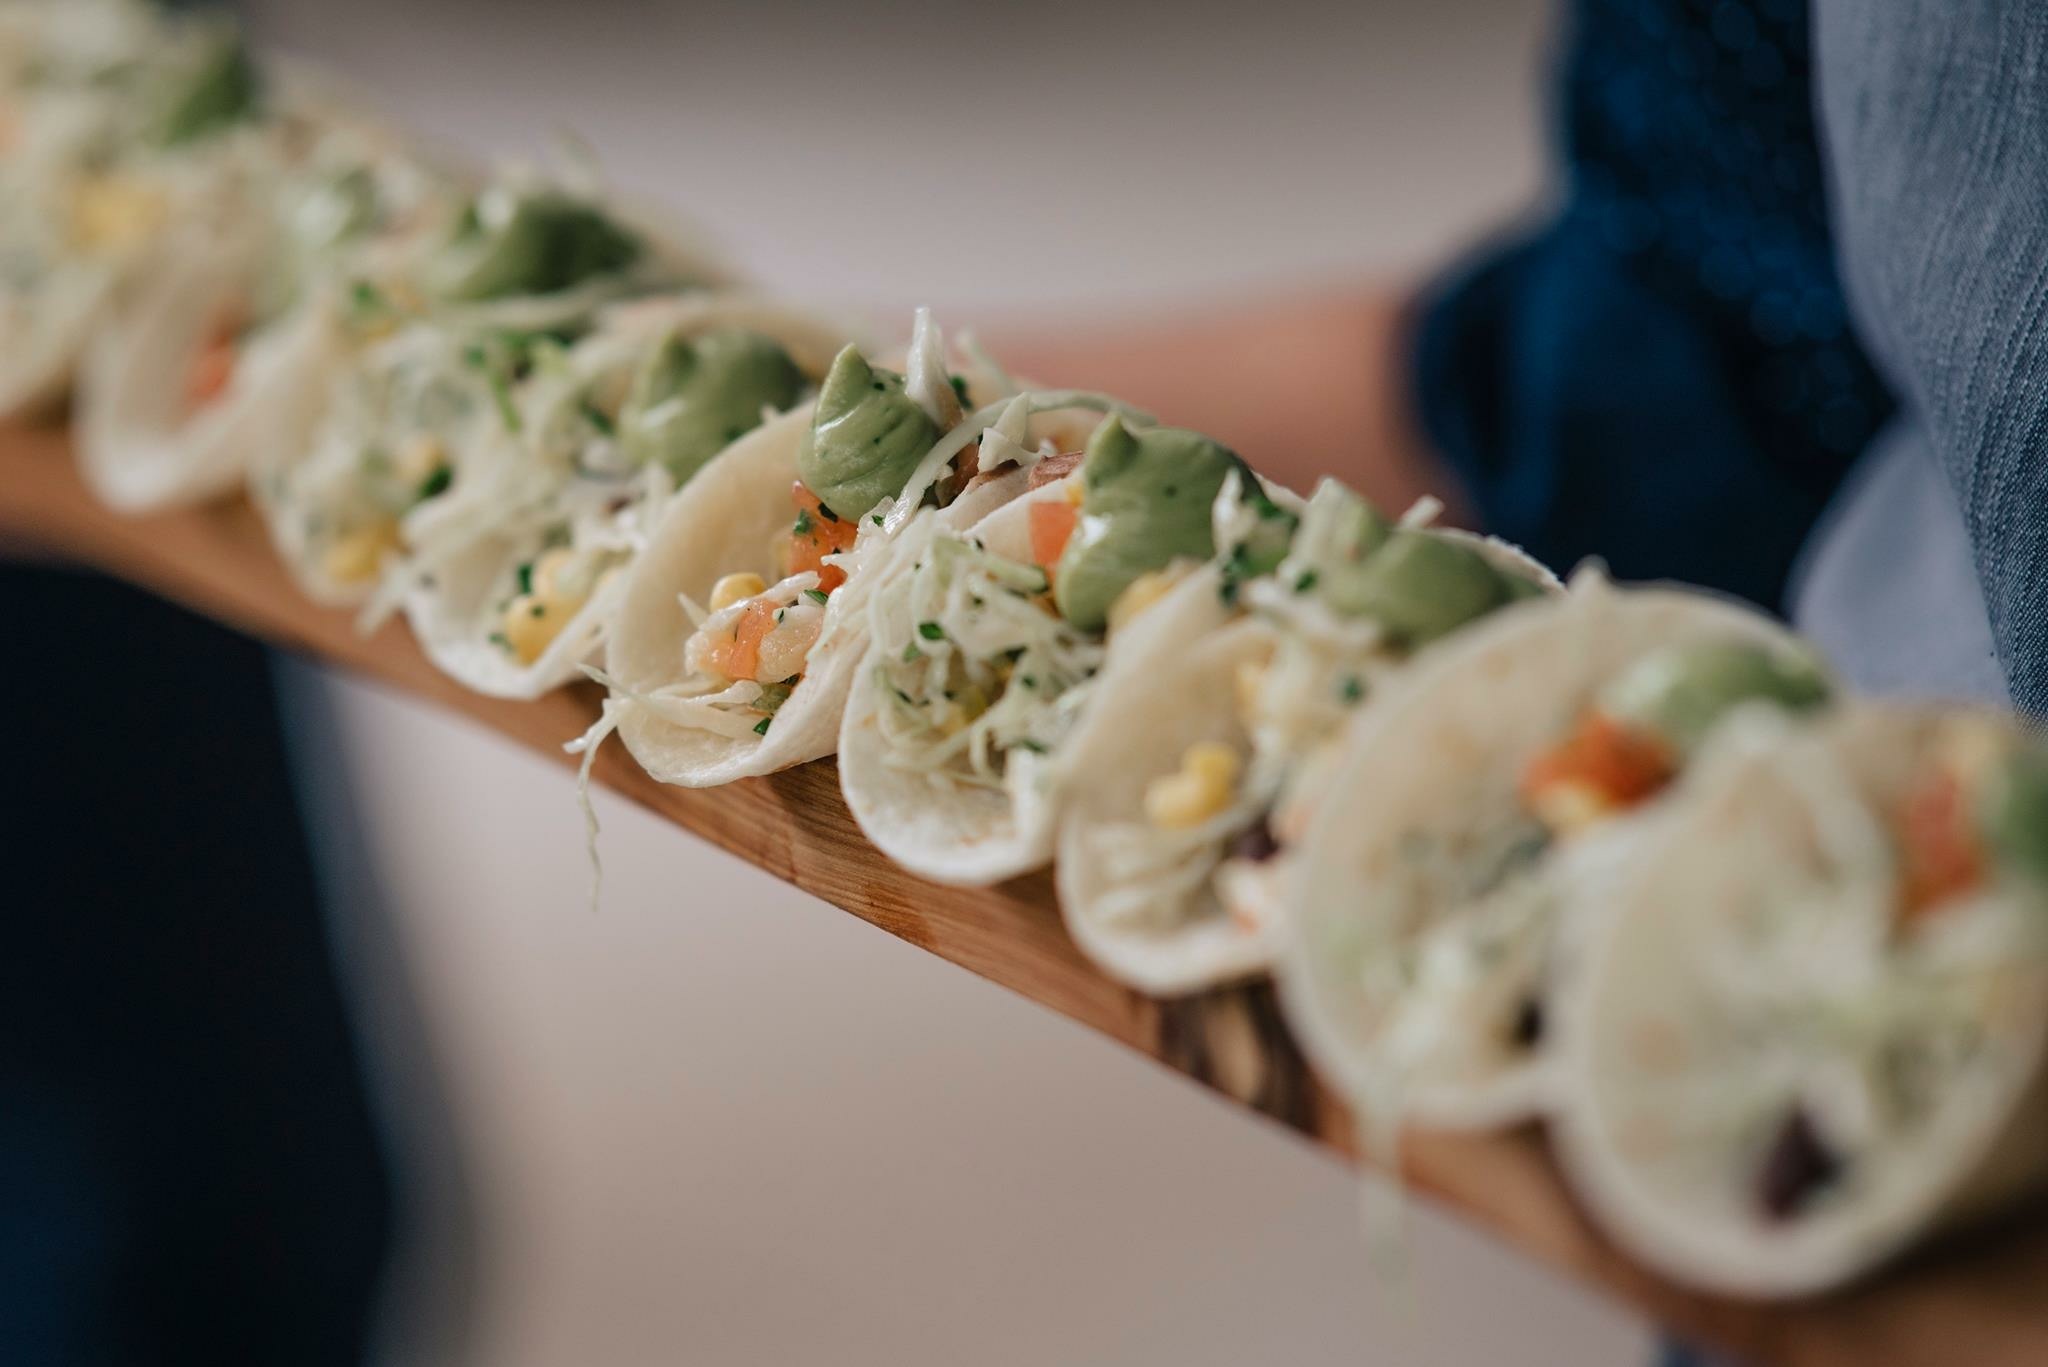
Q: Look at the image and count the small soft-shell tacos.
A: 9